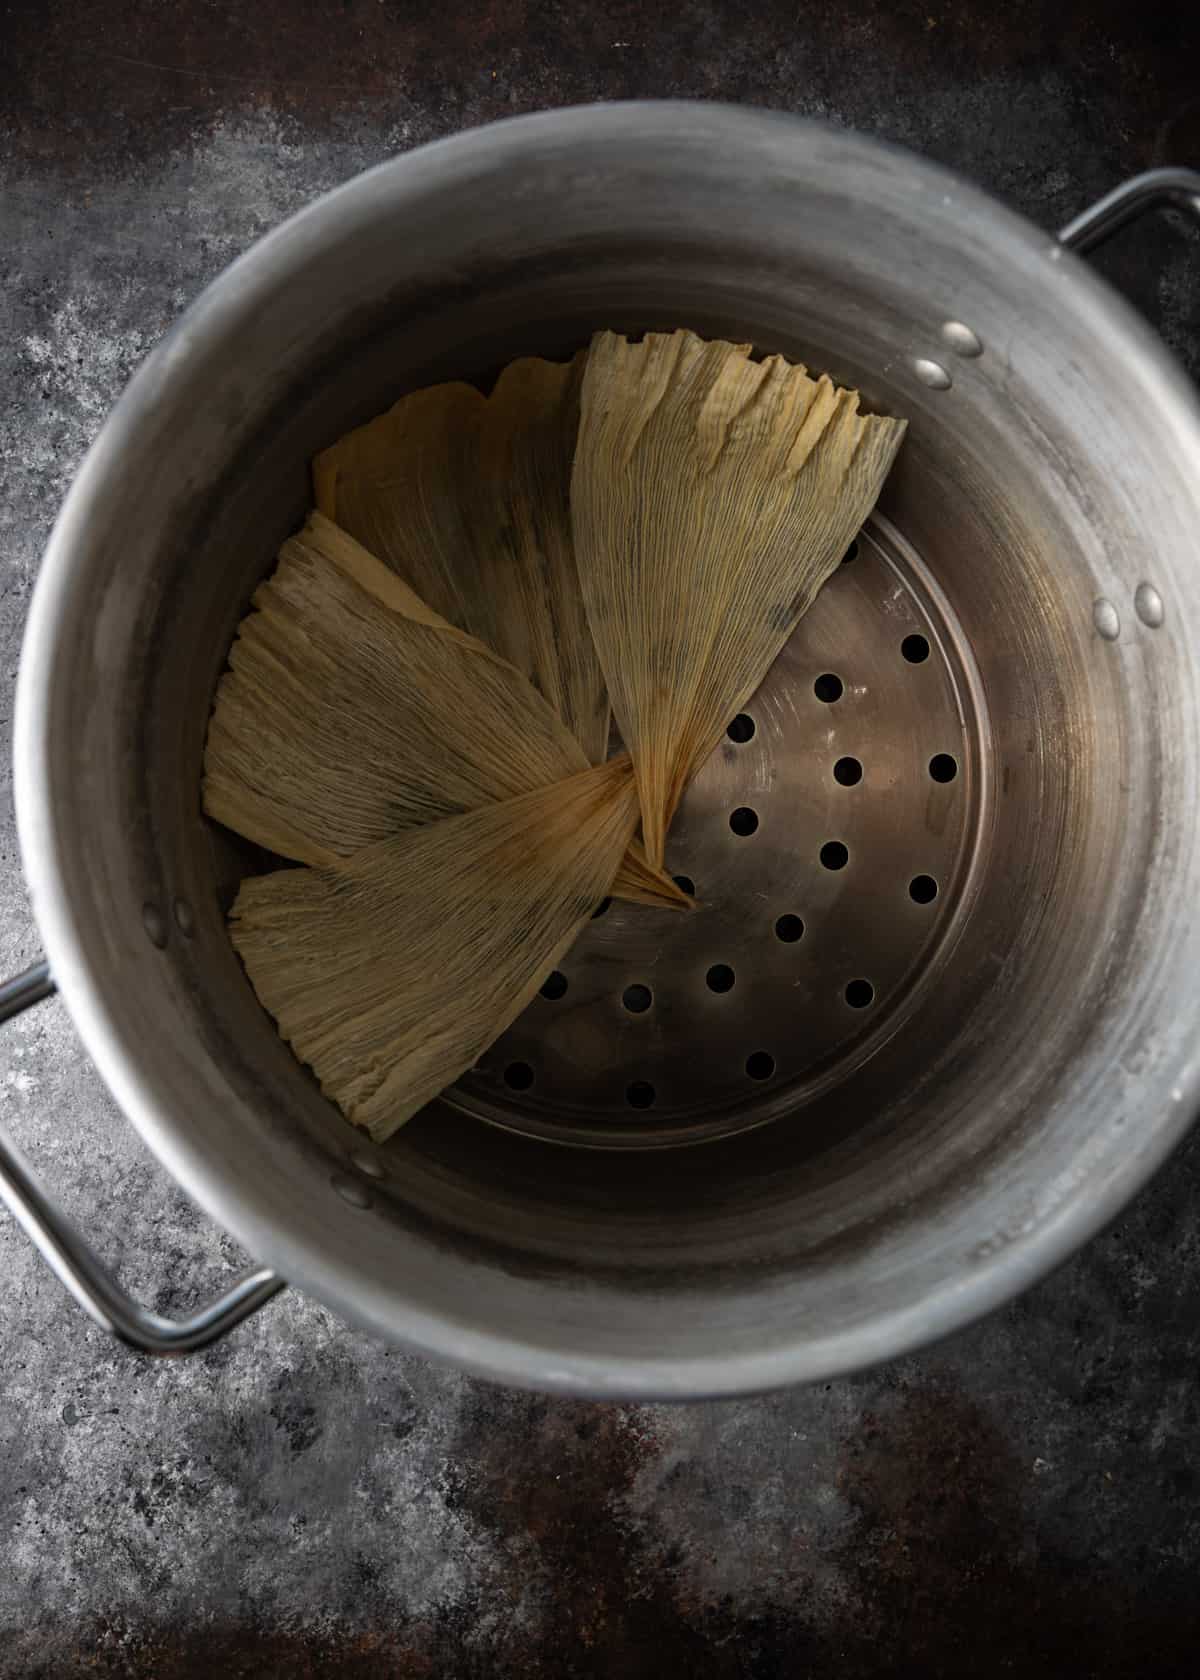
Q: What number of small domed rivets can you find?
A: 8